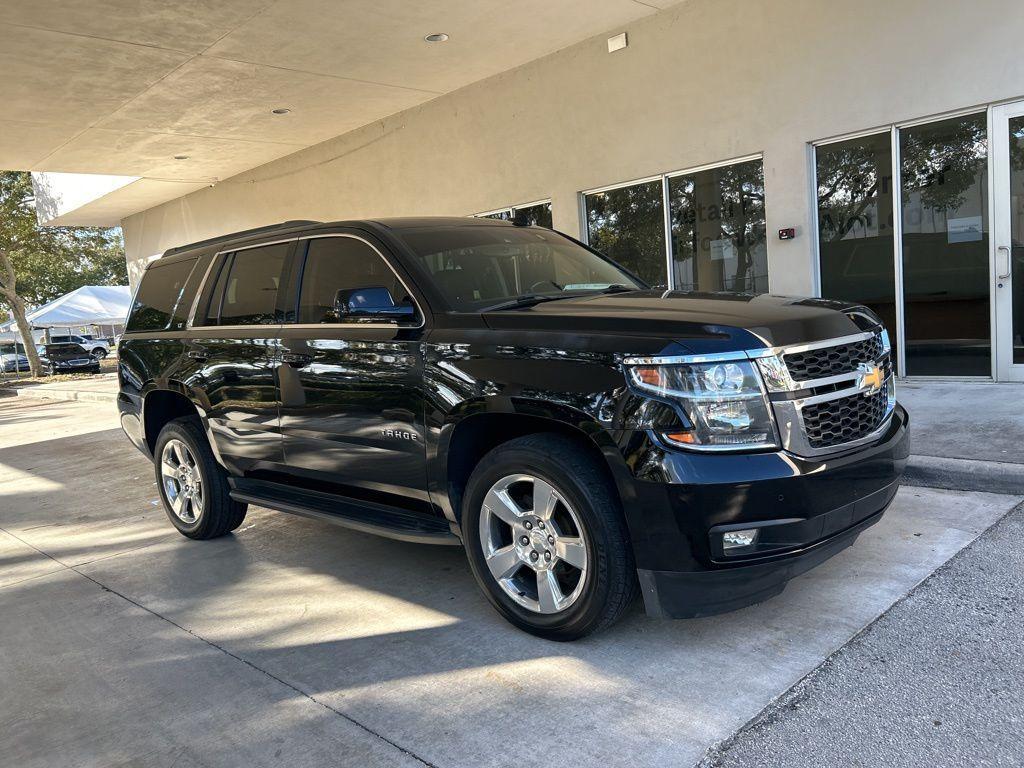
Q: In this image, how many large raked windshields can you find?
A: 1